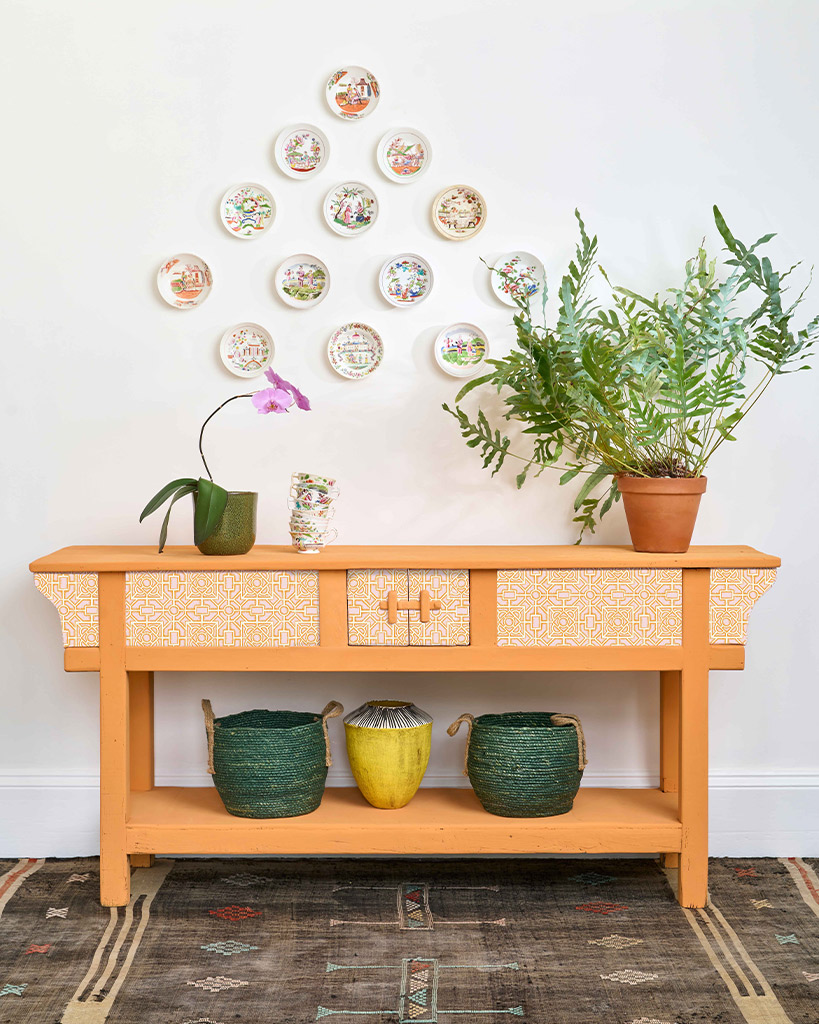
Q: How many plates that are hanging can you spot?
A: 13